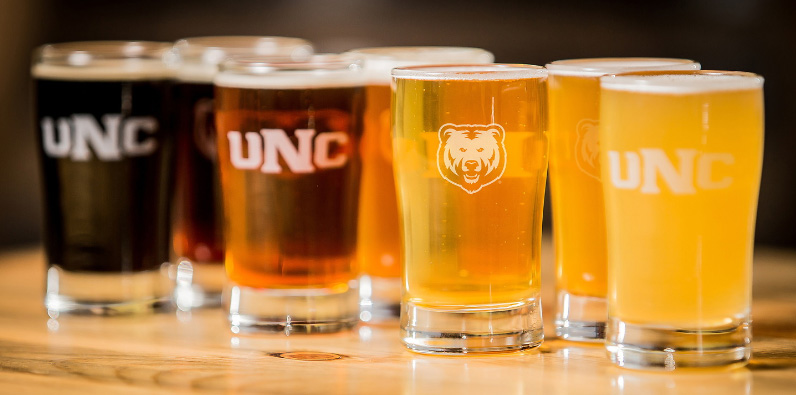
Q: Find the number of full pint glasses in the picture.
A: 7